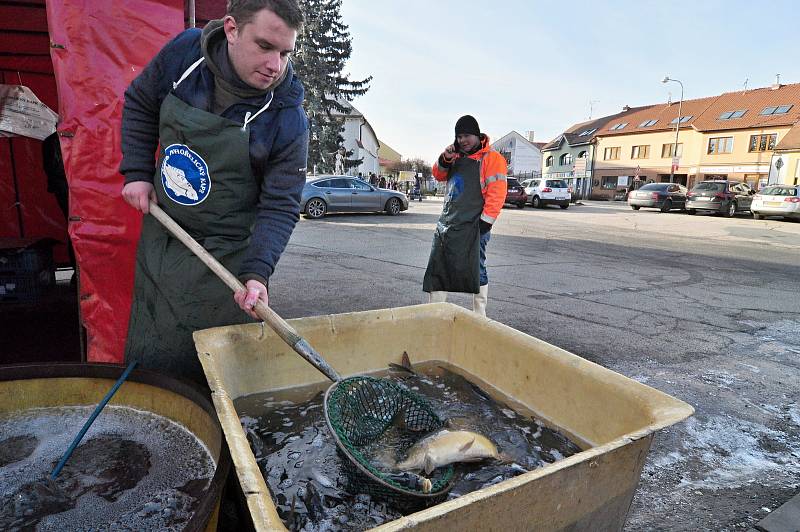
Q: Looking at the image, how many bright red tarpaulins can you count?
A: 1